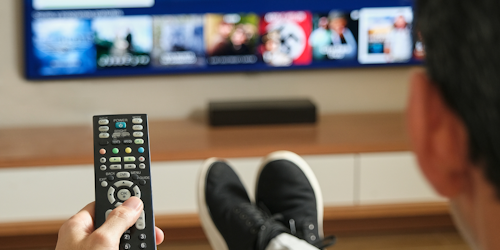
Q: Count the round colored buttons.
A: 4